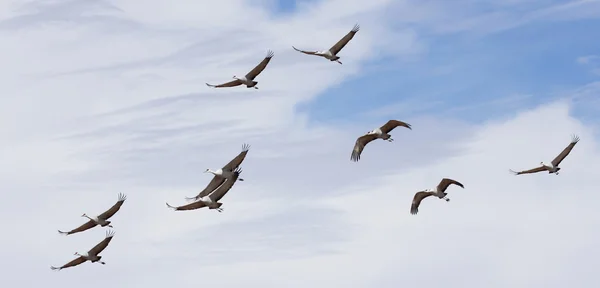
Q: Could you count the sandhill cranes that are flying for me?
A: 9